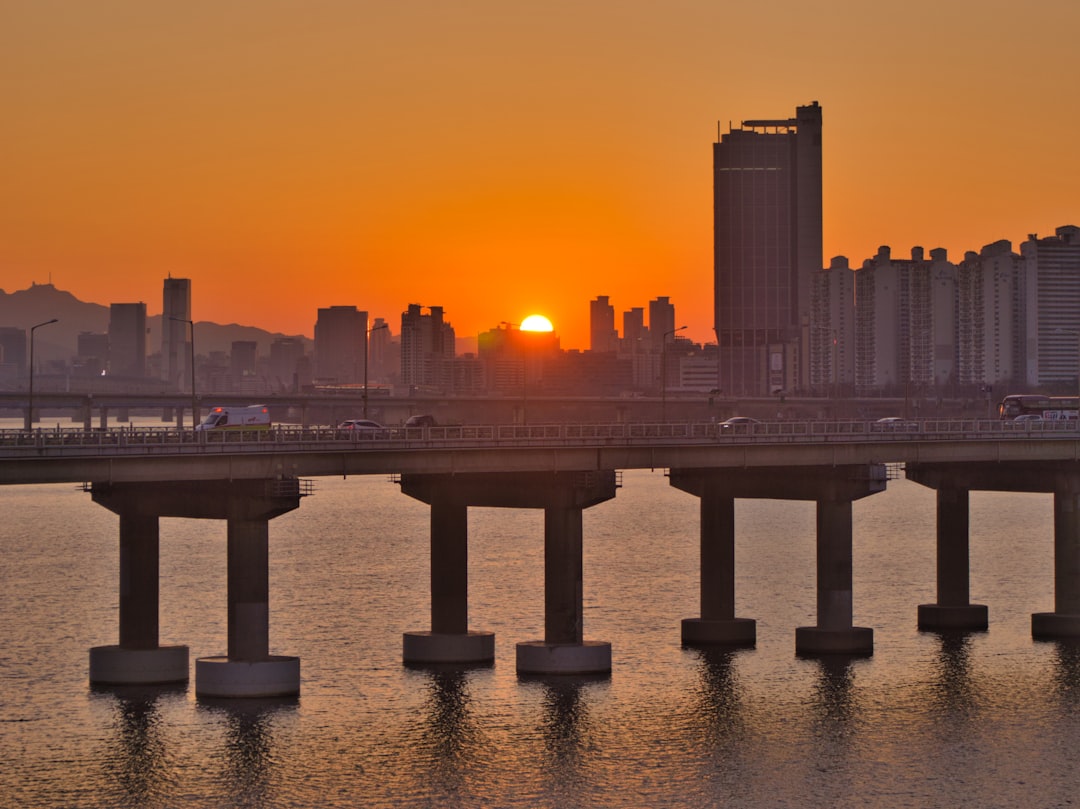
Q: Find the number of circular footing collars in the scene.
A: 8